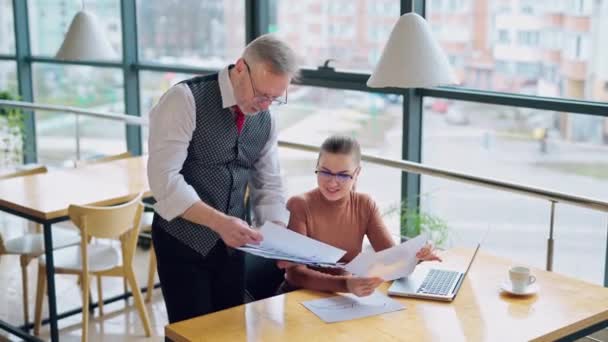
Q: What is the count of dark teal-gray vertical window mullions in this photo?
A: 4